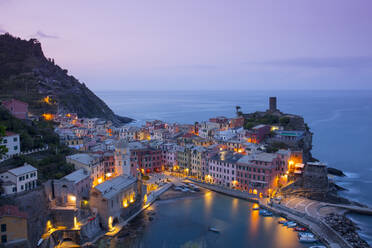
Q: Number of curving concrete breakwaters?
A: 1